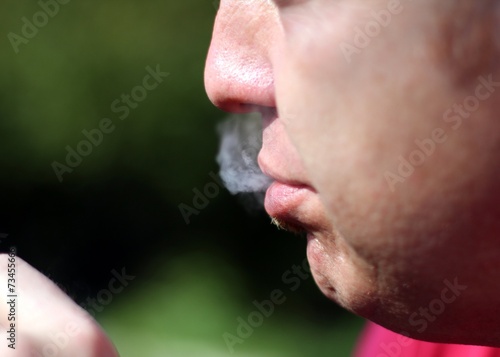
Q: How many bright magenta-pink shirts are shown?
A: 1